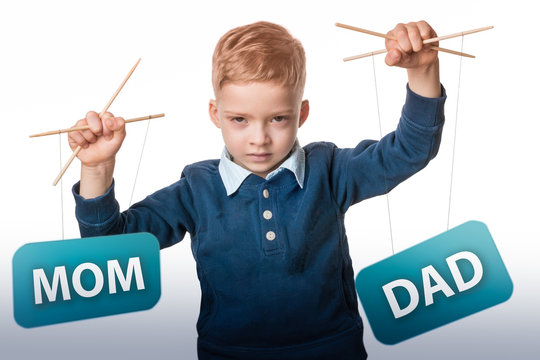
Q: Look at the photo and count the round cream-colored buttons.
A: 3